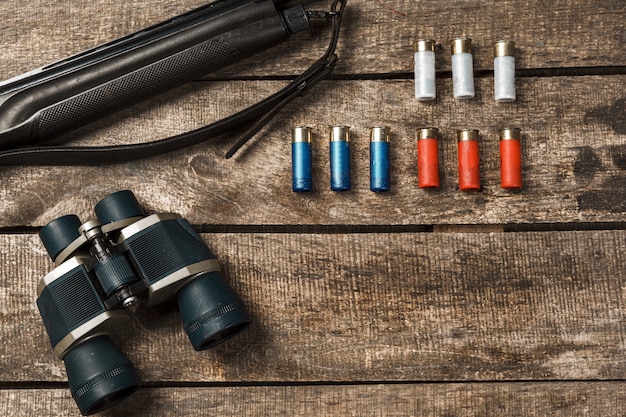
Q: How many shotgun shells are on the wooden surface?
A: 9